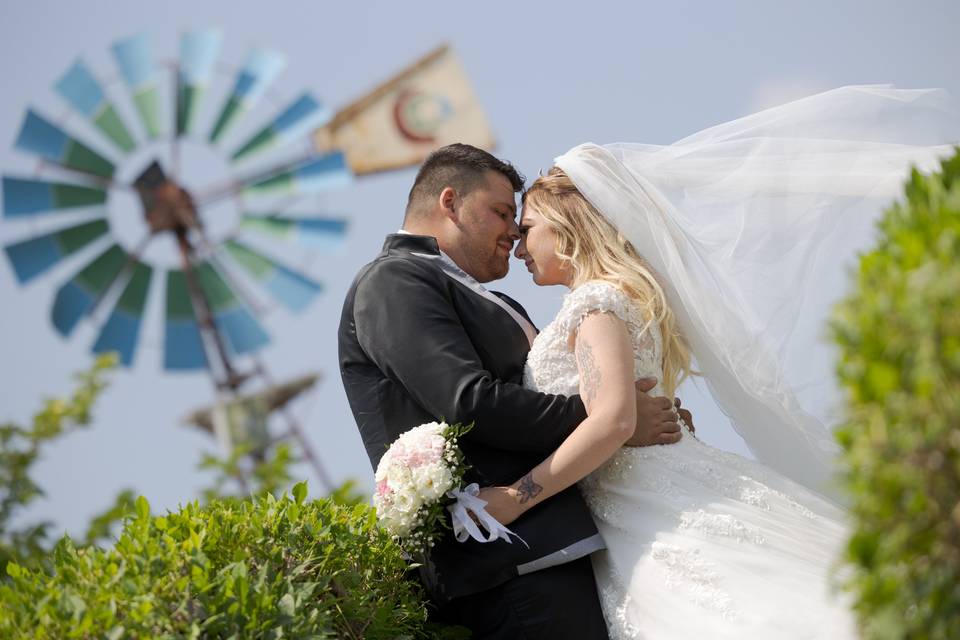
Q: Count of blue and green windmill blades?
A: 15